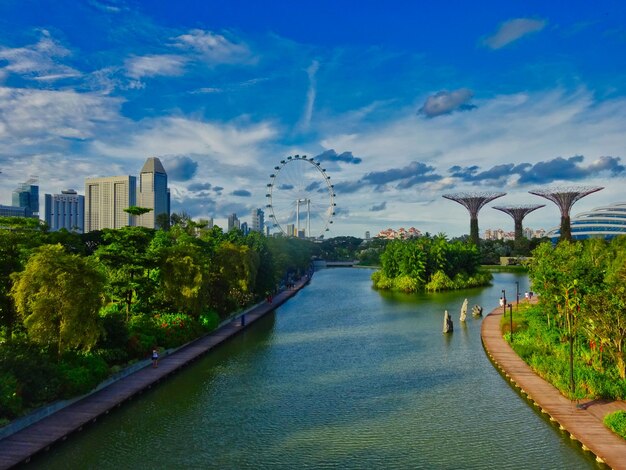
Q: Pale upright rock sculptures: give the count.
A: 3